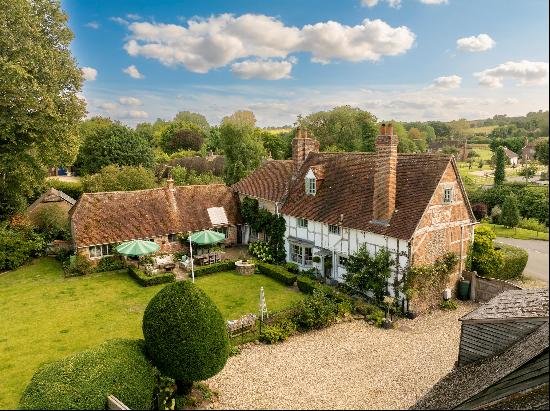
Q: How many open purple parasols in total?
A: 0